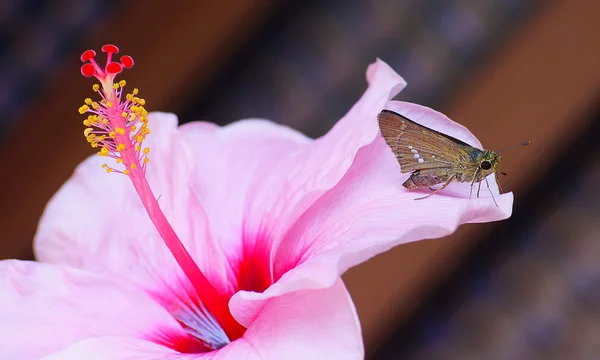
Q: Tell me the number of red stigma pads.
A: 5